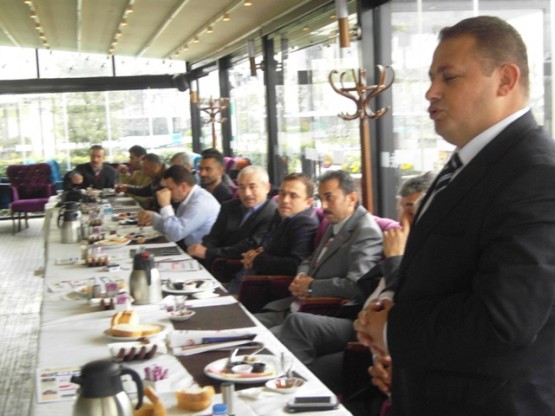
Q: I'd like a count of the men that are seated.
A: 10